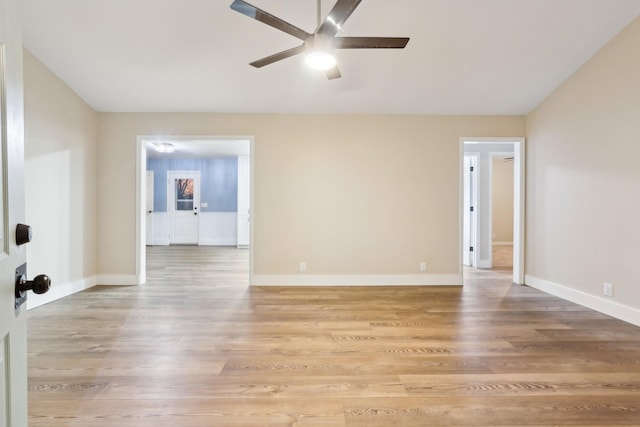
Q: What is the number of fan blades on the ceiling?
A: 5